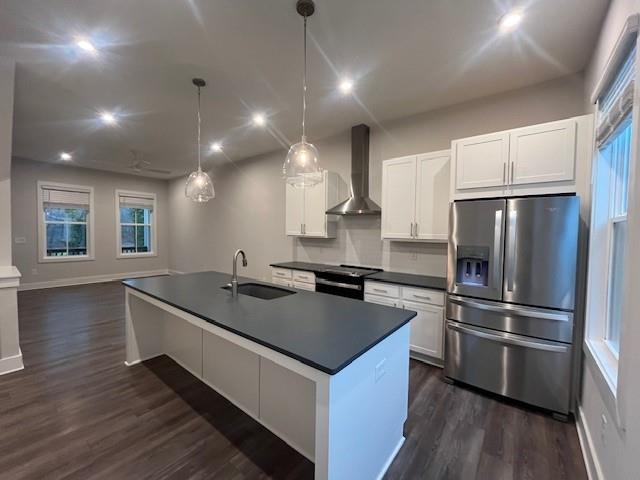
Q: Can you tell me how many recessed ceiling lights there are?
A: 7